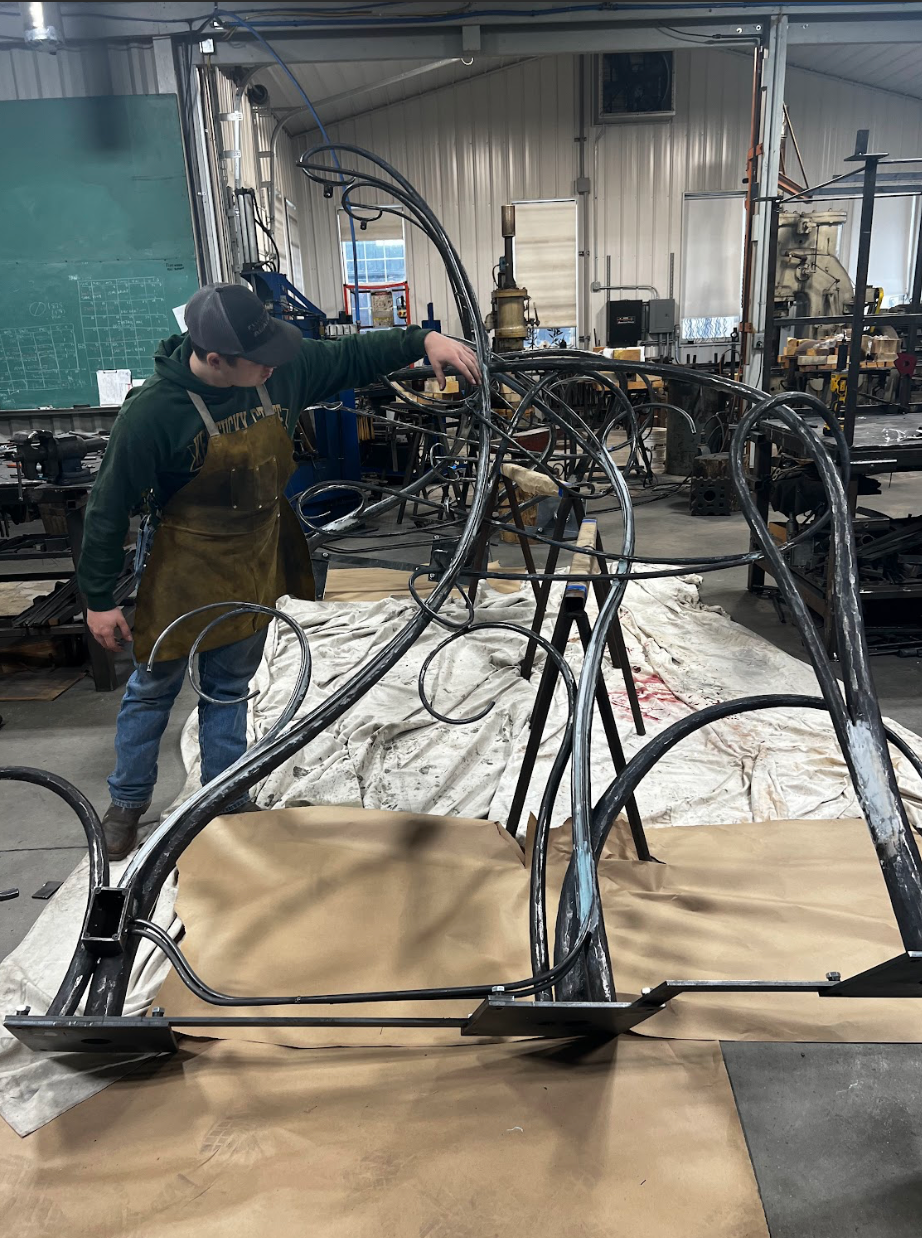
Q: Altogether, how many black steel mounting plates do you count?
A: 3